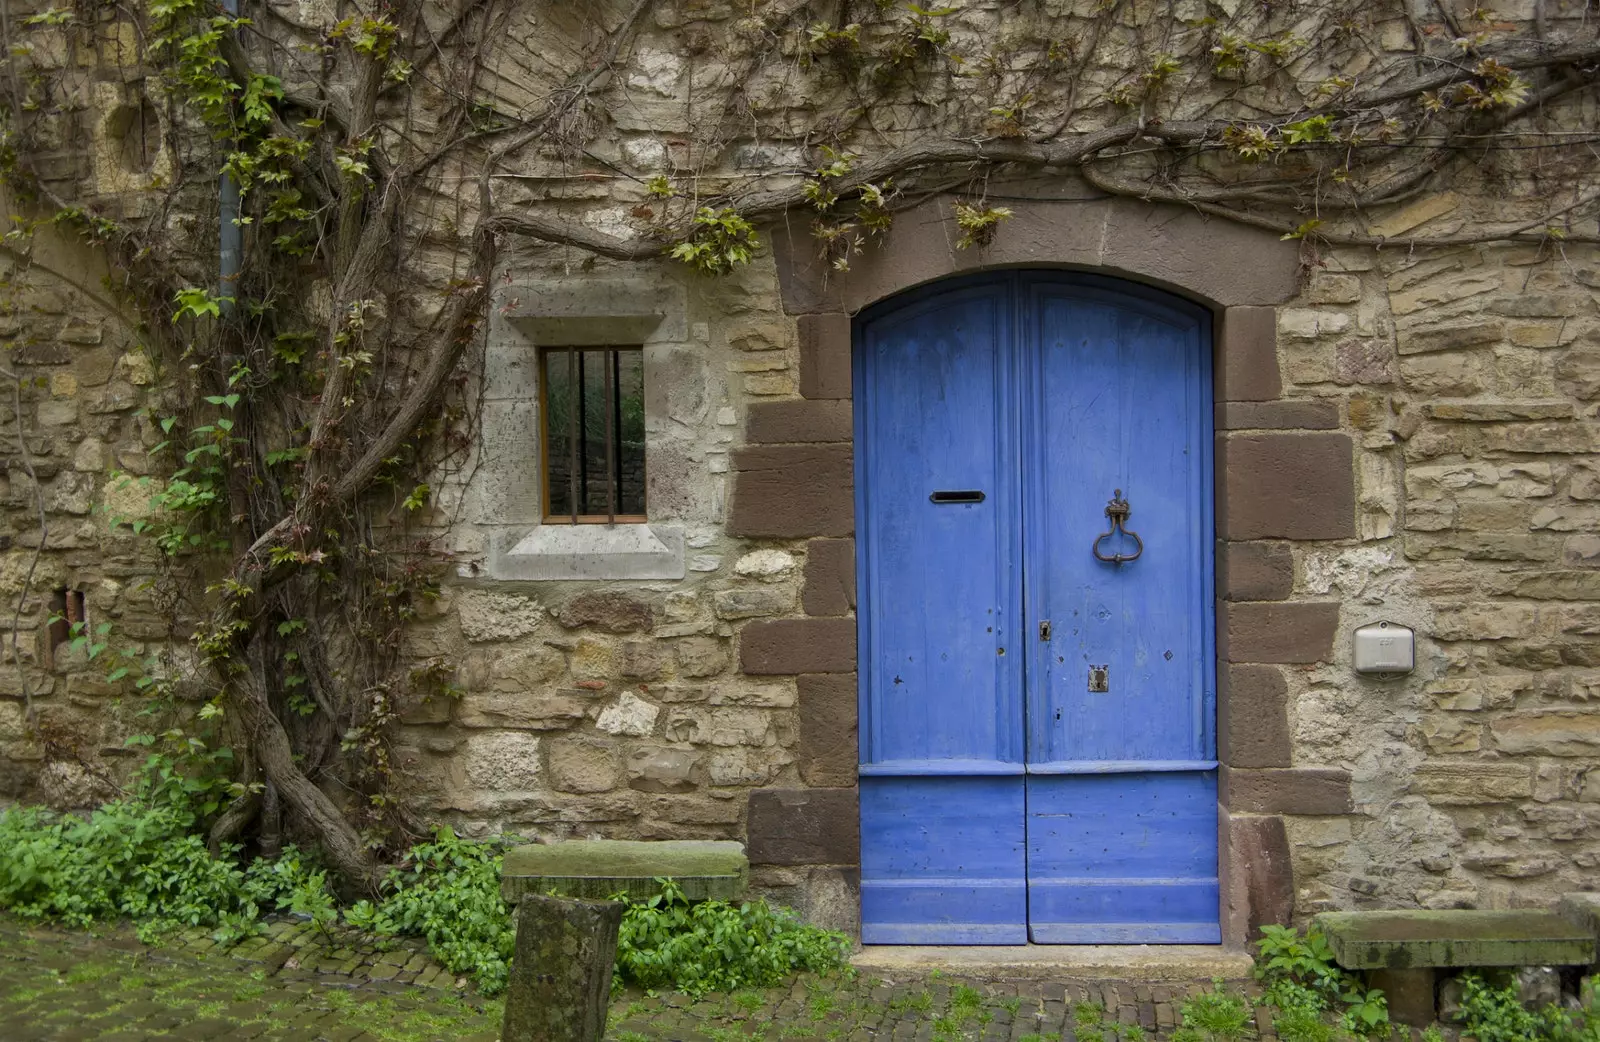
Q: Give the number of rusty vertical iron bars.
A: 2